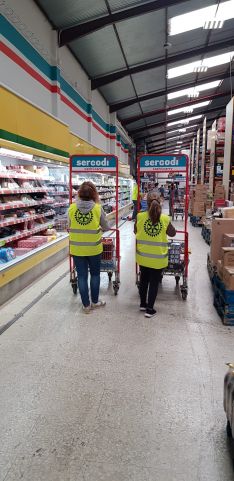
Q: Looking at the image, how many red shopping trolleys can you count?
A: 2